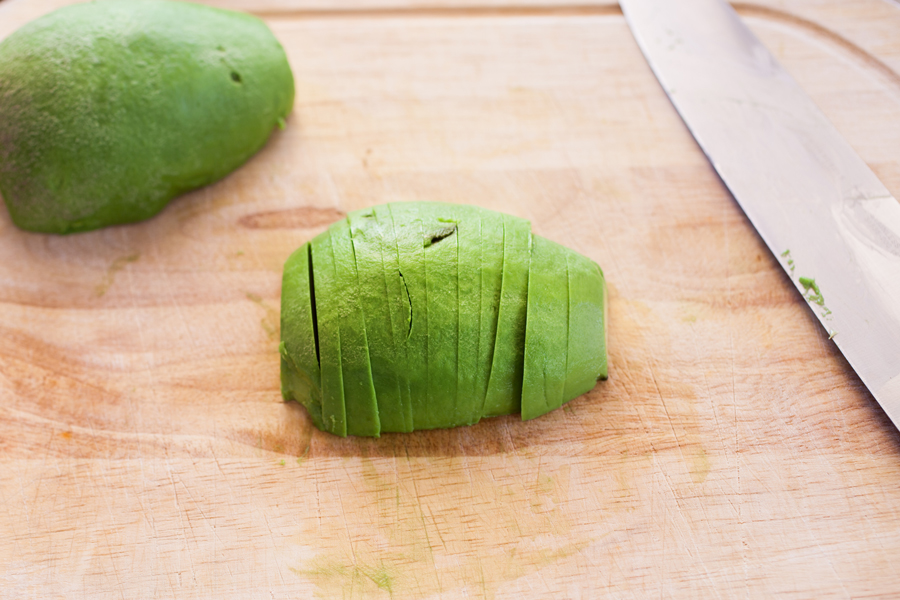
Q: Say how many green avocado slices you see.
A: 12